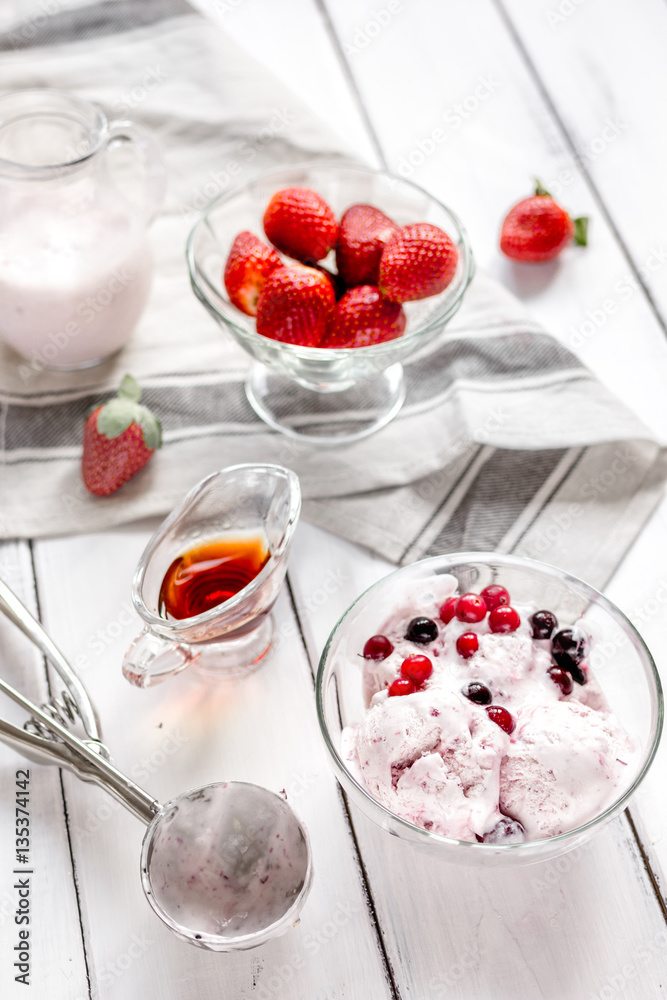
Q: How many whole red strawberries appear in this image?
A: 8